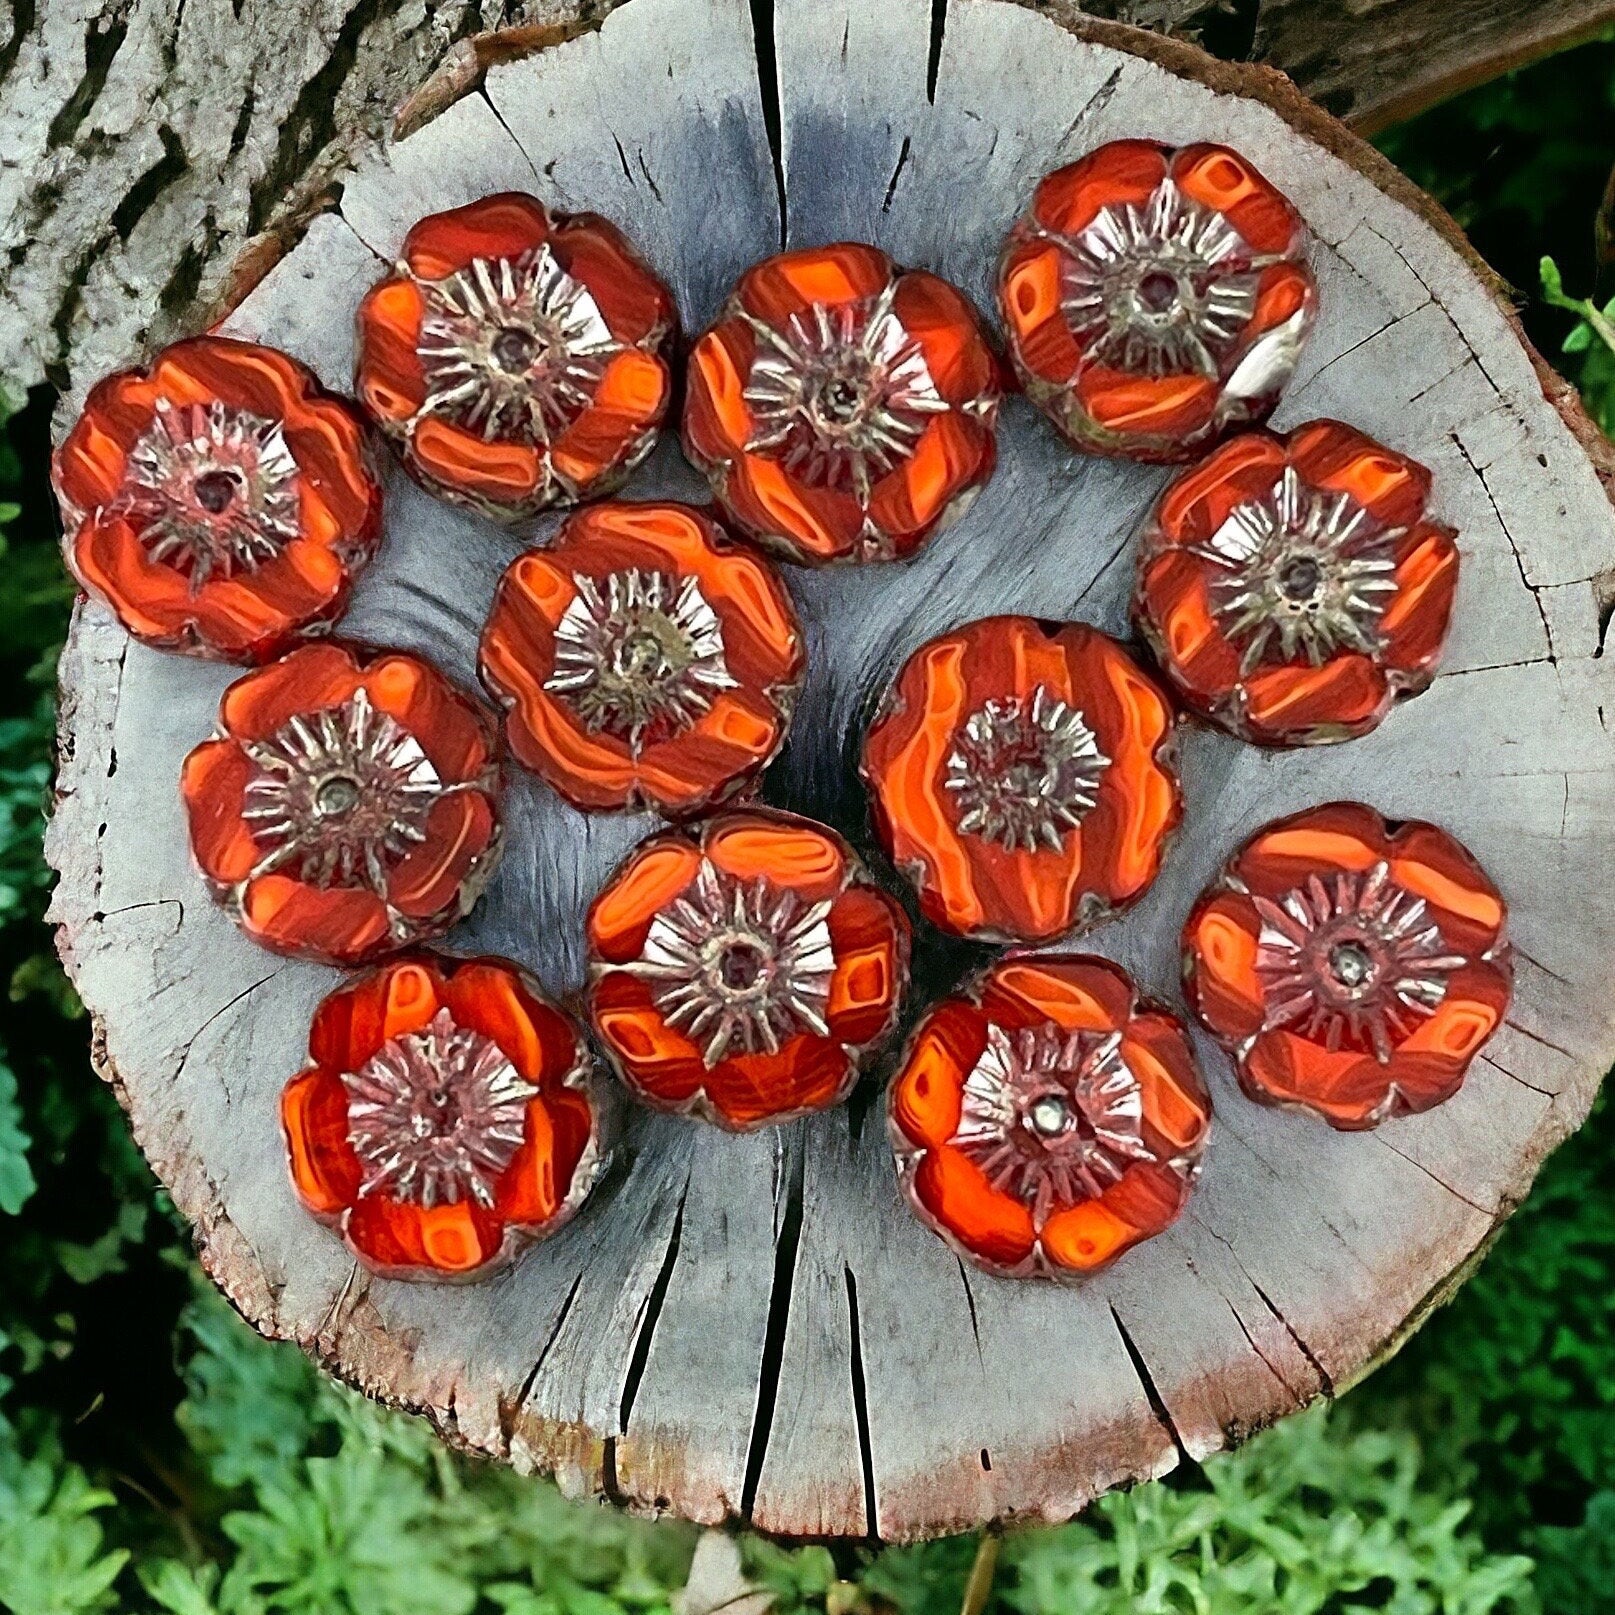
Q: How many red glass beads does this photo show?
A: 12